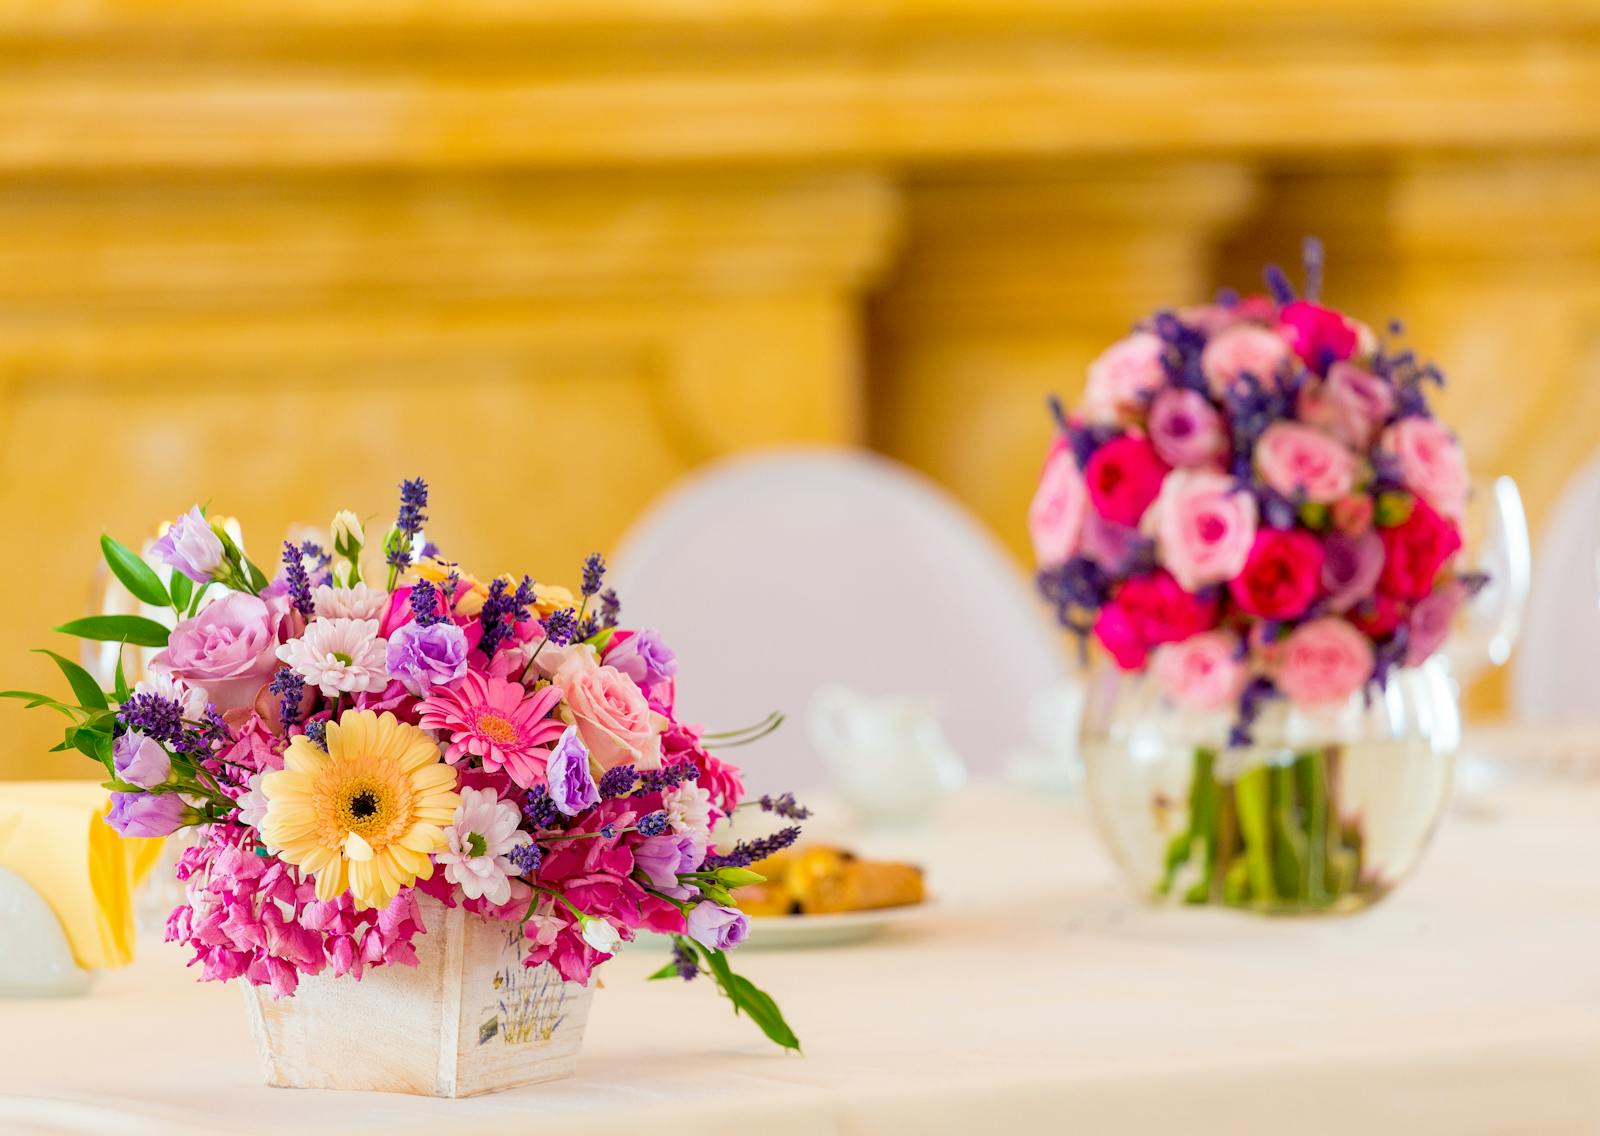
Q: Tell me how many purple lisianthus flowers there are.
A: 8